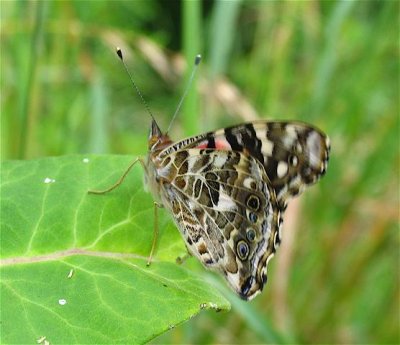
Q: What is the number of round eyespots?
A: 4